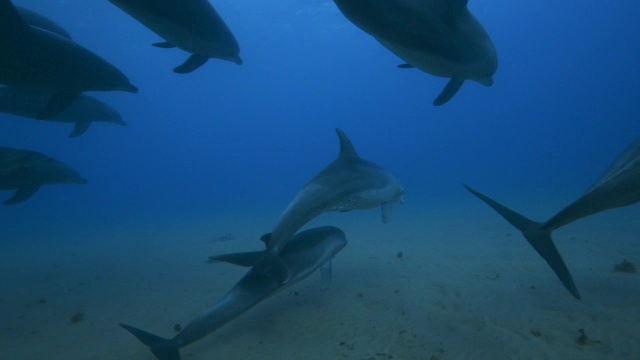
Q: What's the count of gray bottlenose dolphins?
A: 9